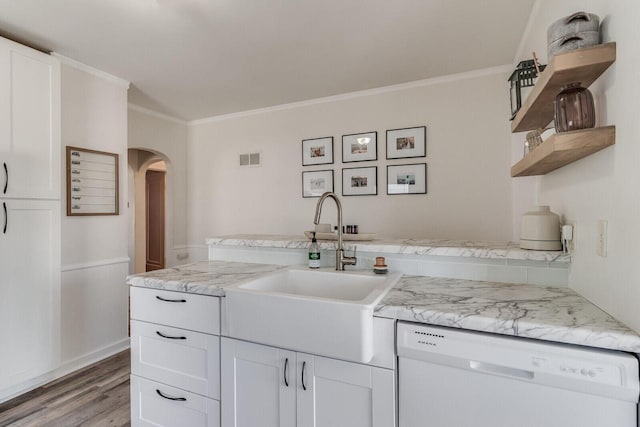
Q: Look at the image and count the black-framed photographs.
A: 6